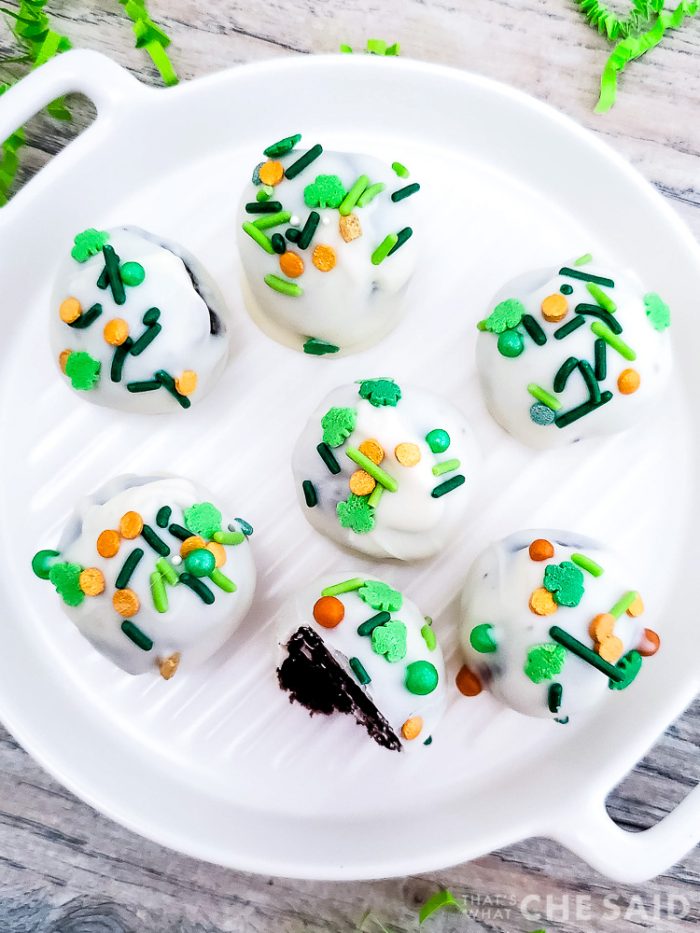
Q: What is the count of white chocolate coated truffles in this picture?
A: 7